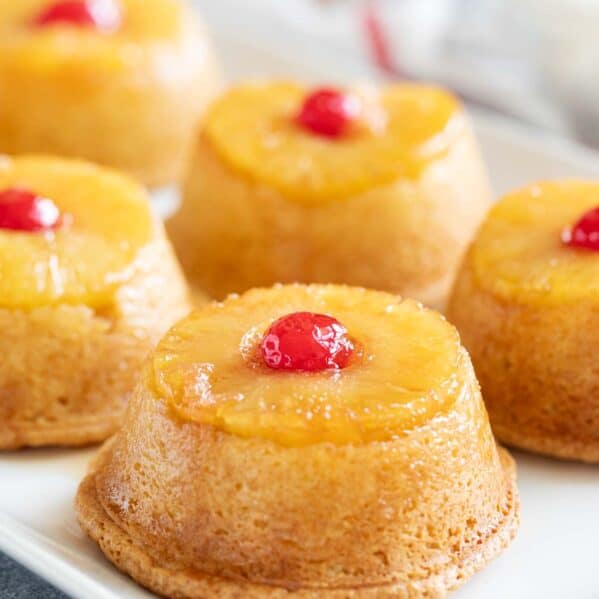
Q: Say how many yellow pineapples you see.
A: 5